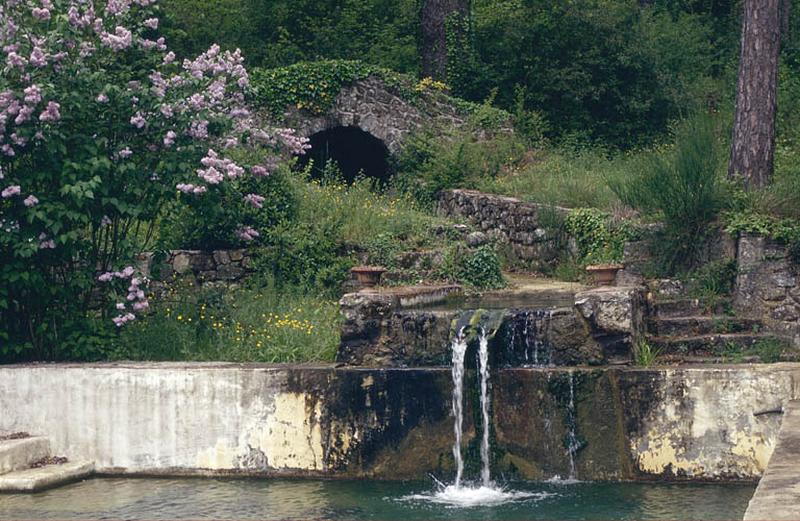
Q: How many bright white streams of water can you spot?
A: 2